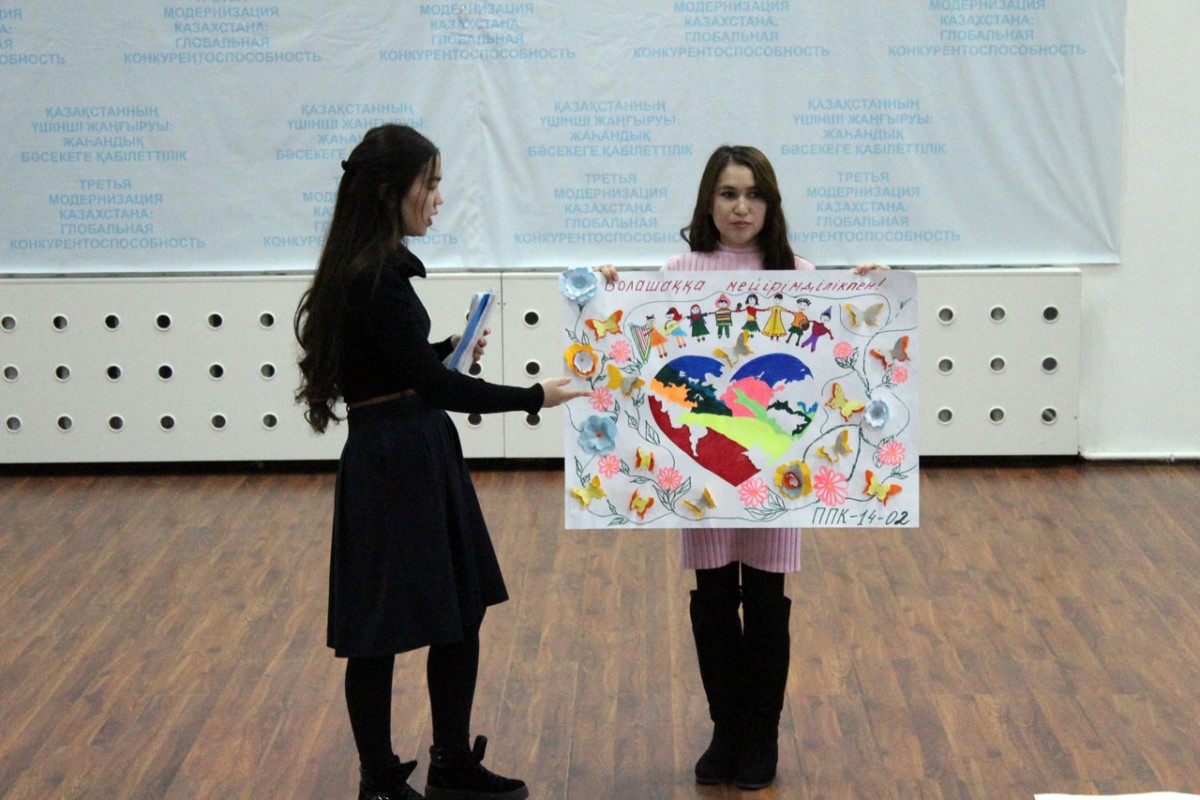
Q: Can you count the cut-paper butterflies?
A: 12